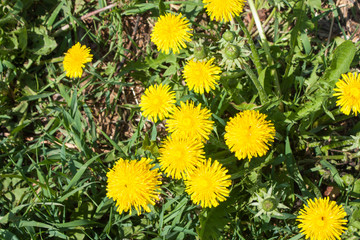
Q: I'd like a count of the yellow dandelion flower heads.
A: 12